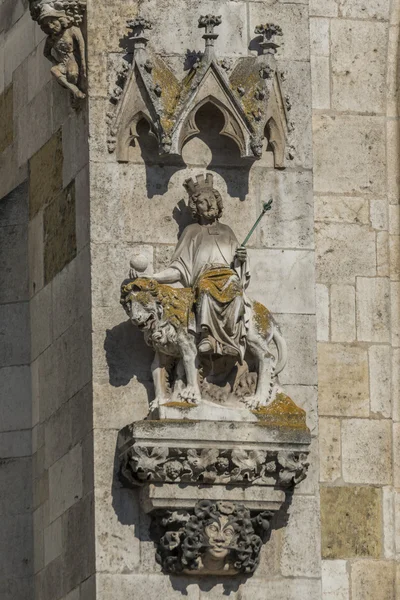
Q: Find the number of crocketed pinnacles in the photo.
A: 3